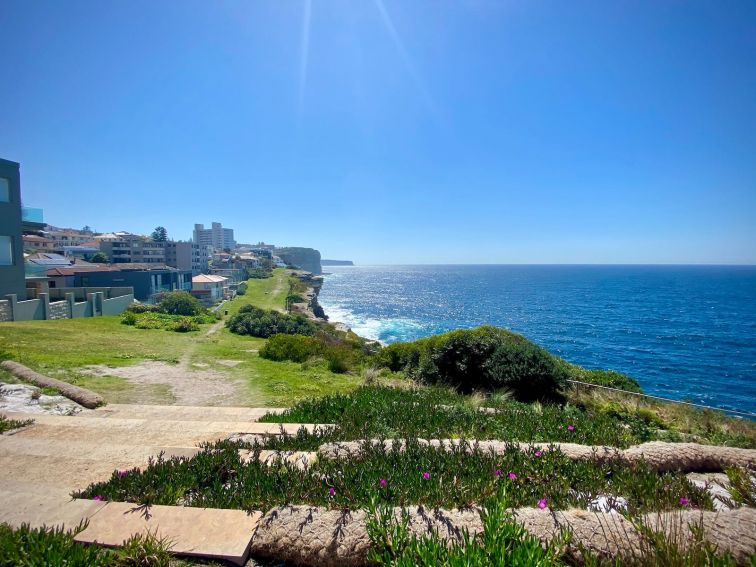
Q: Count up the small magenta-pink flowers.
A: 11